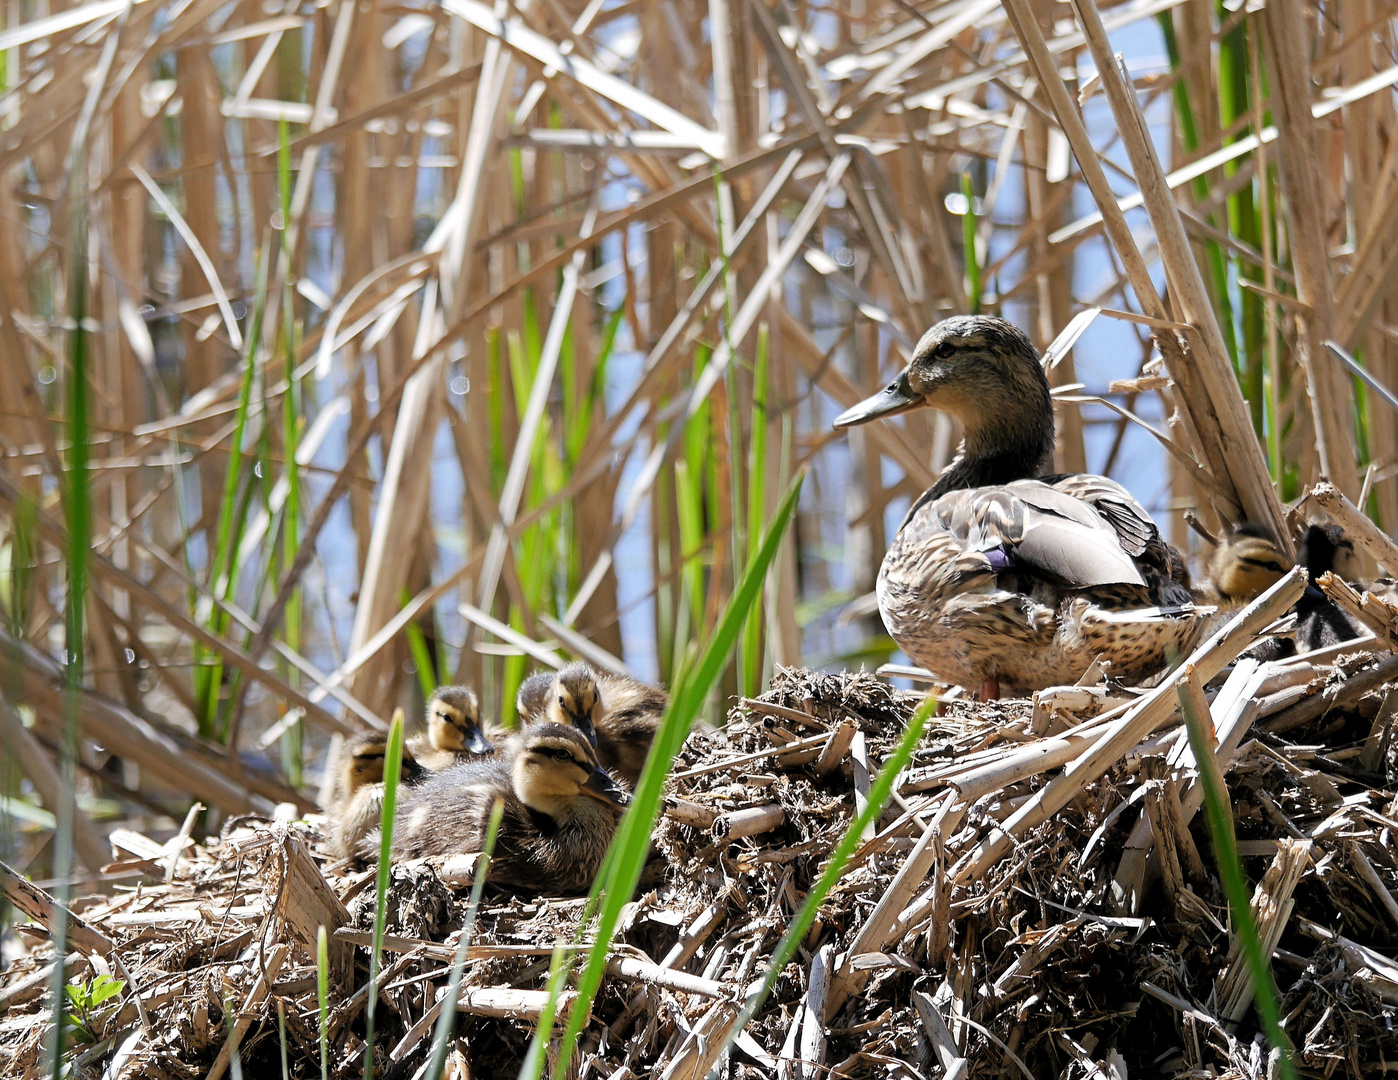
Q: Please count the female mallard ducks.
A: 1